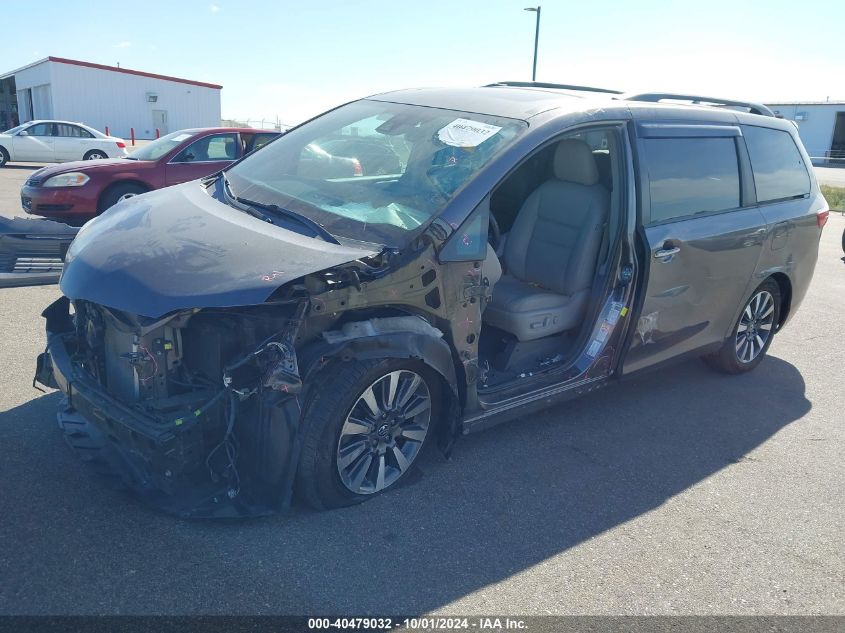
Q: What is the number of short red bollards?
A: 3